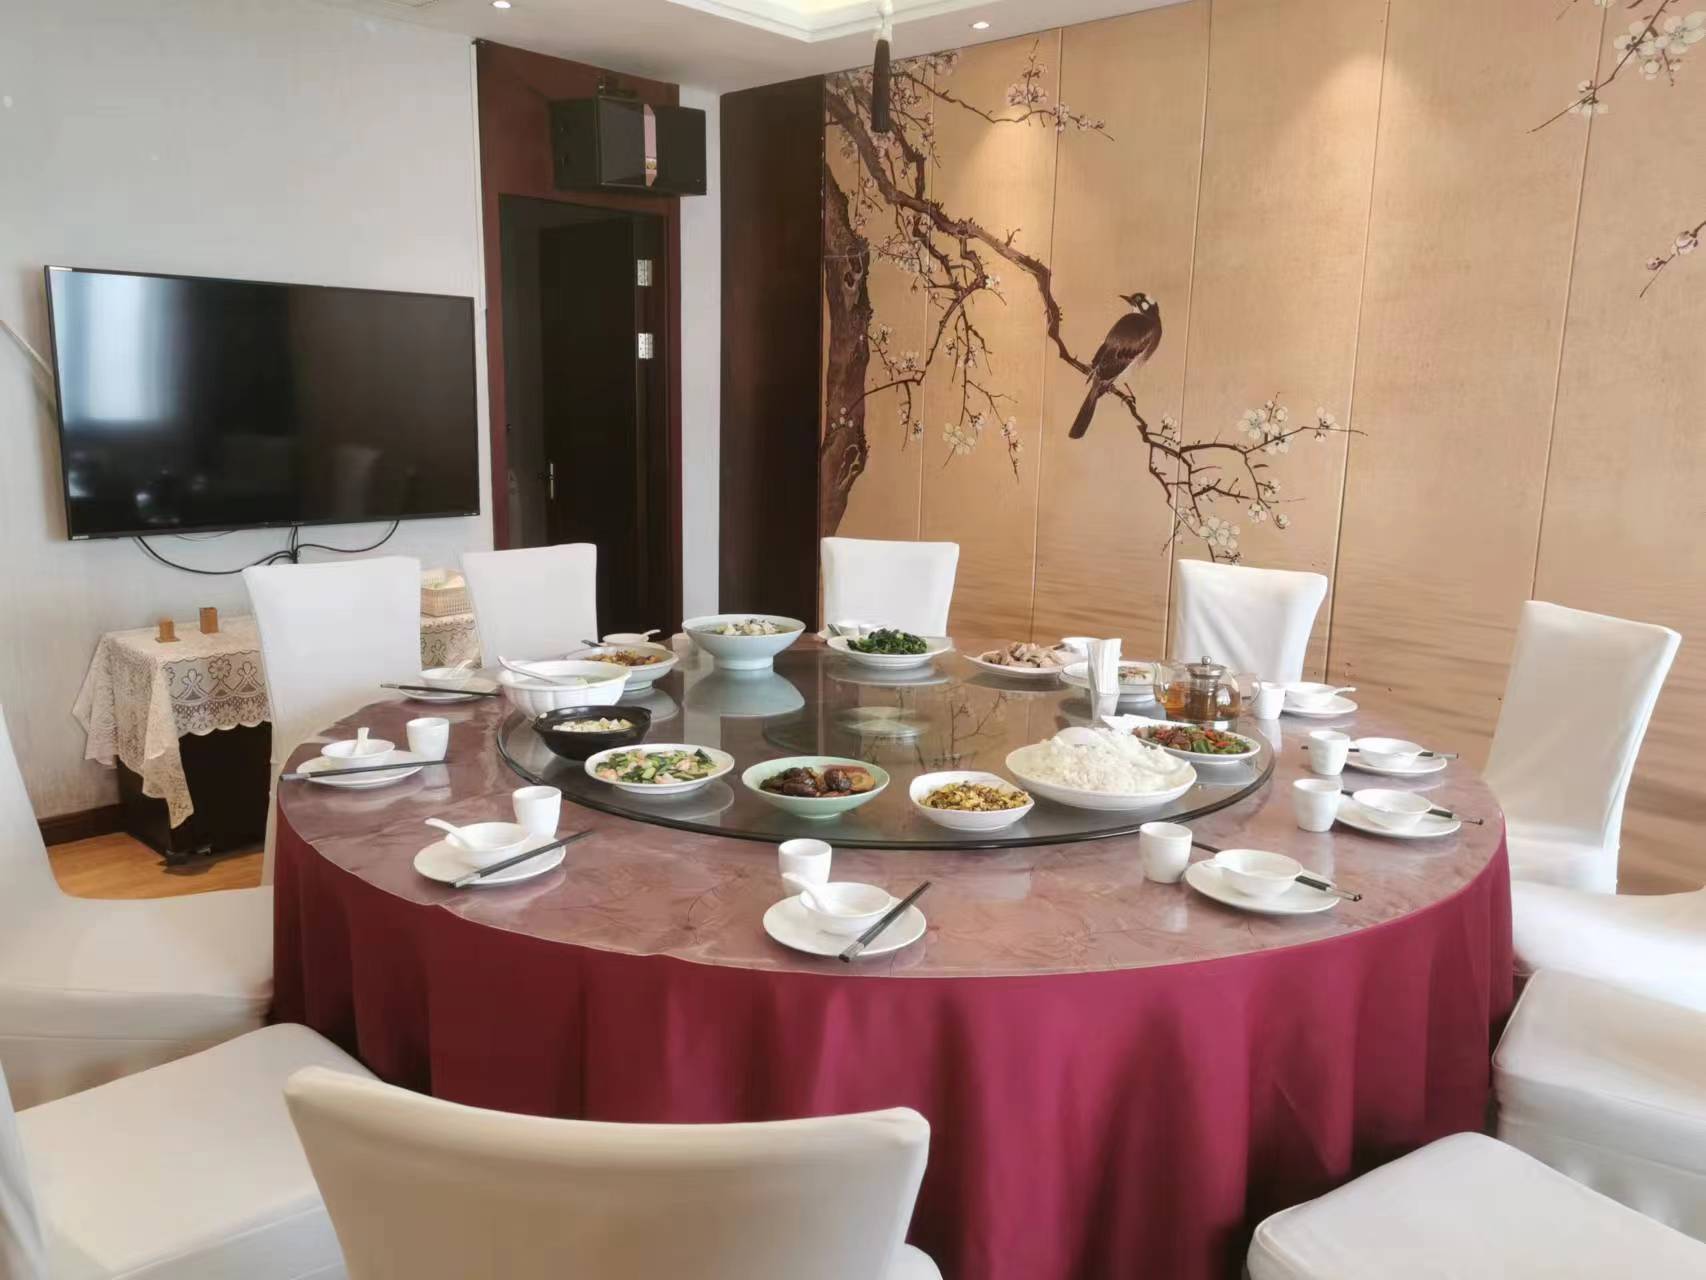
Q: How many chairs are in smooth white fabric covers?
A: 11